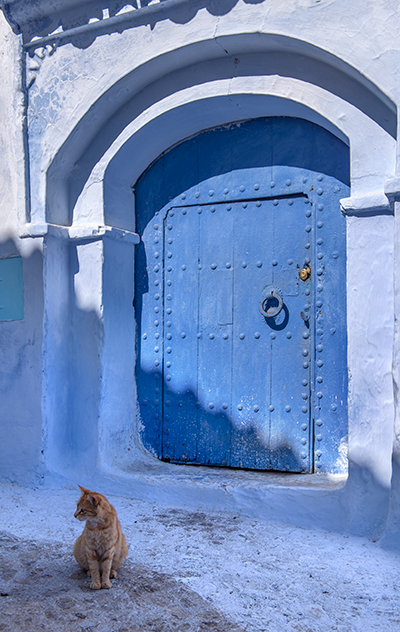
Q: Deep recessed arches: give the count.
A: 2